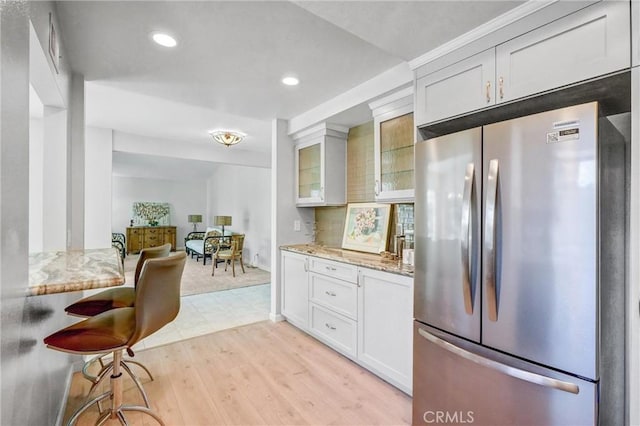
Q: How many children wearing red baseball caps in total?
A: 0